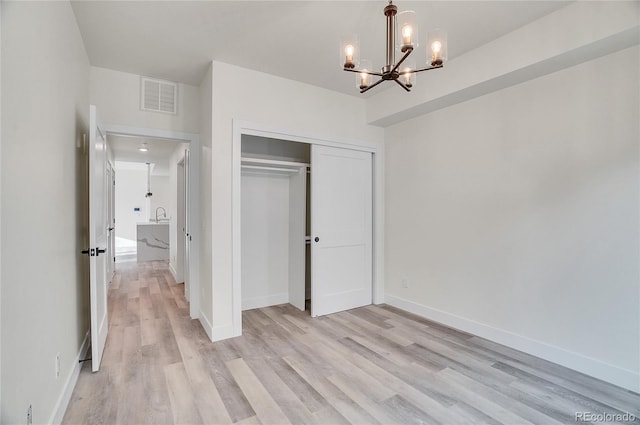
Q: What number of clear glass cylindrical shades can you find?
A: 5